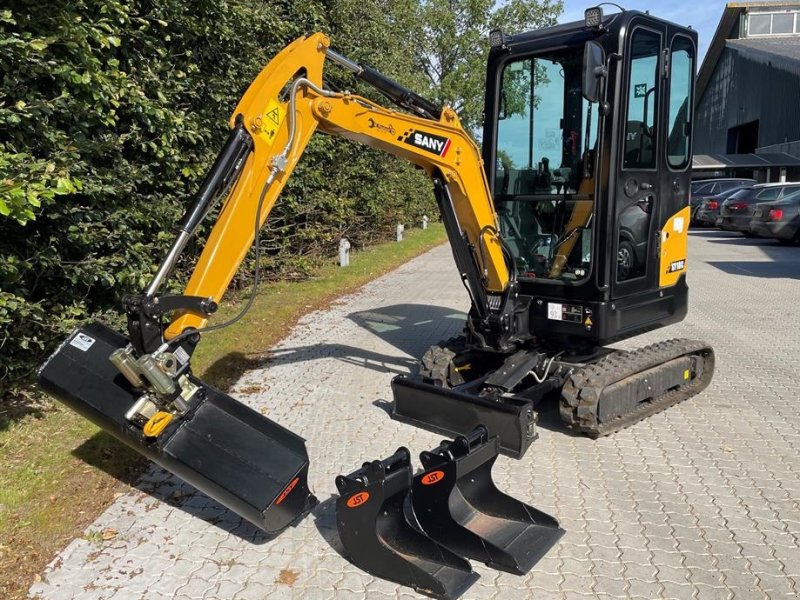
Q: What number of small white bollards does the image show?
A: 3